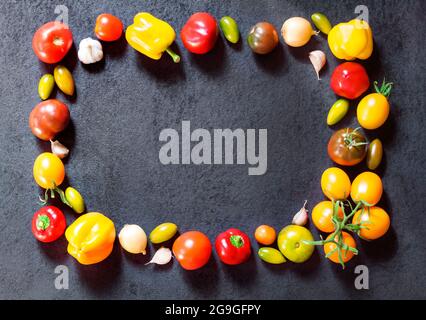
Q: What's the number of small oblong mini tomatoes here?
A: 9